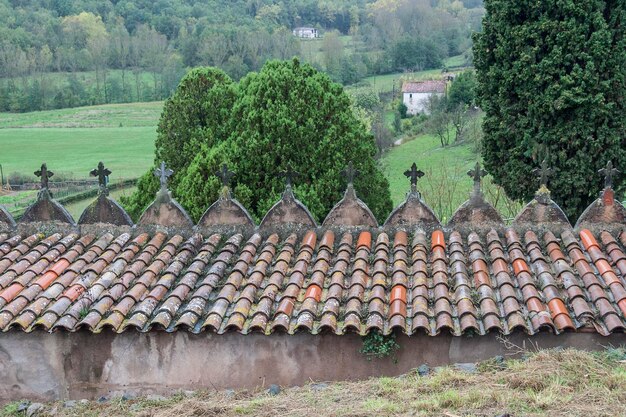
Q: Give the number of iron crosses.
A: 10